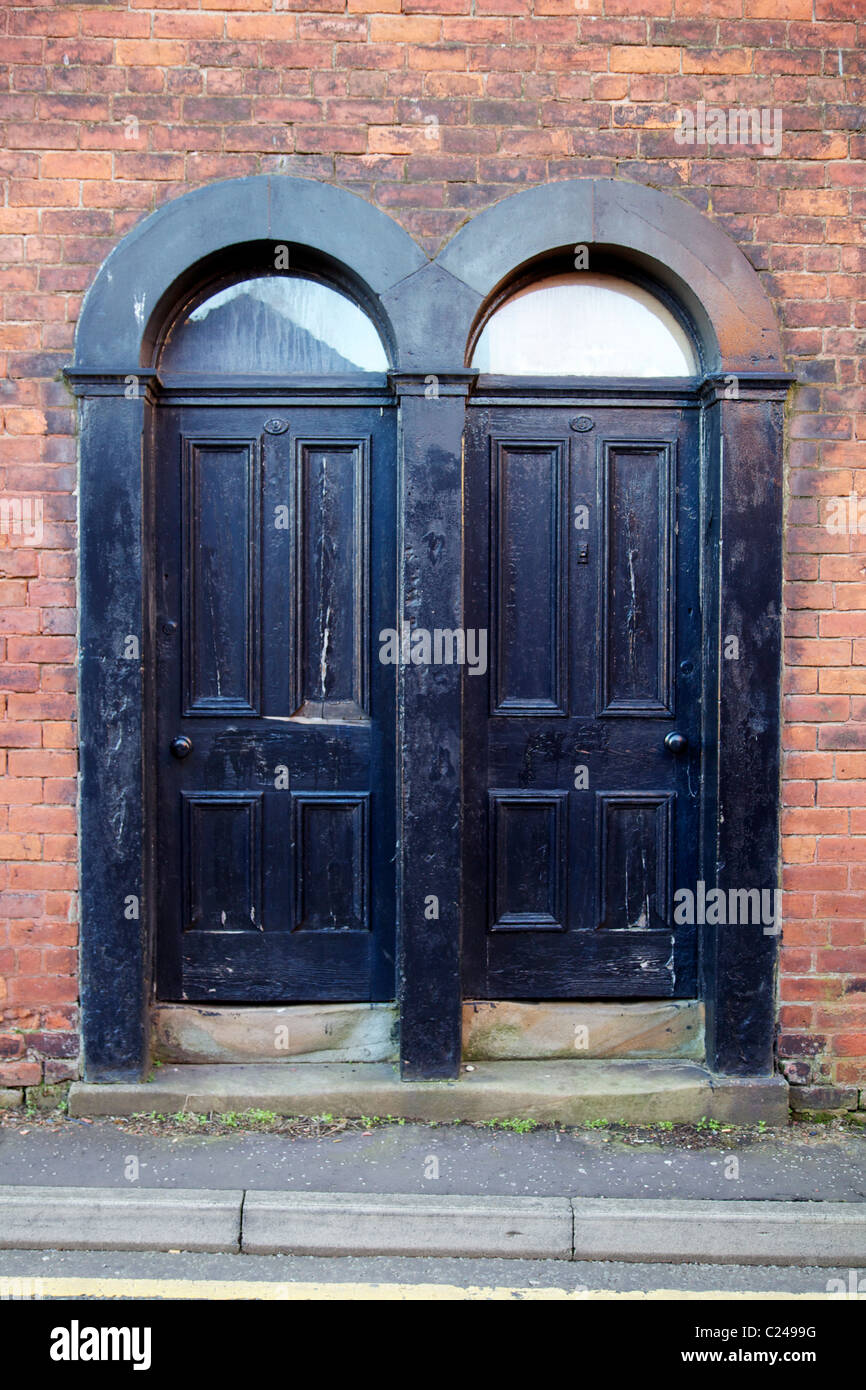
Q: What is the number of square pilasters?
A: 3